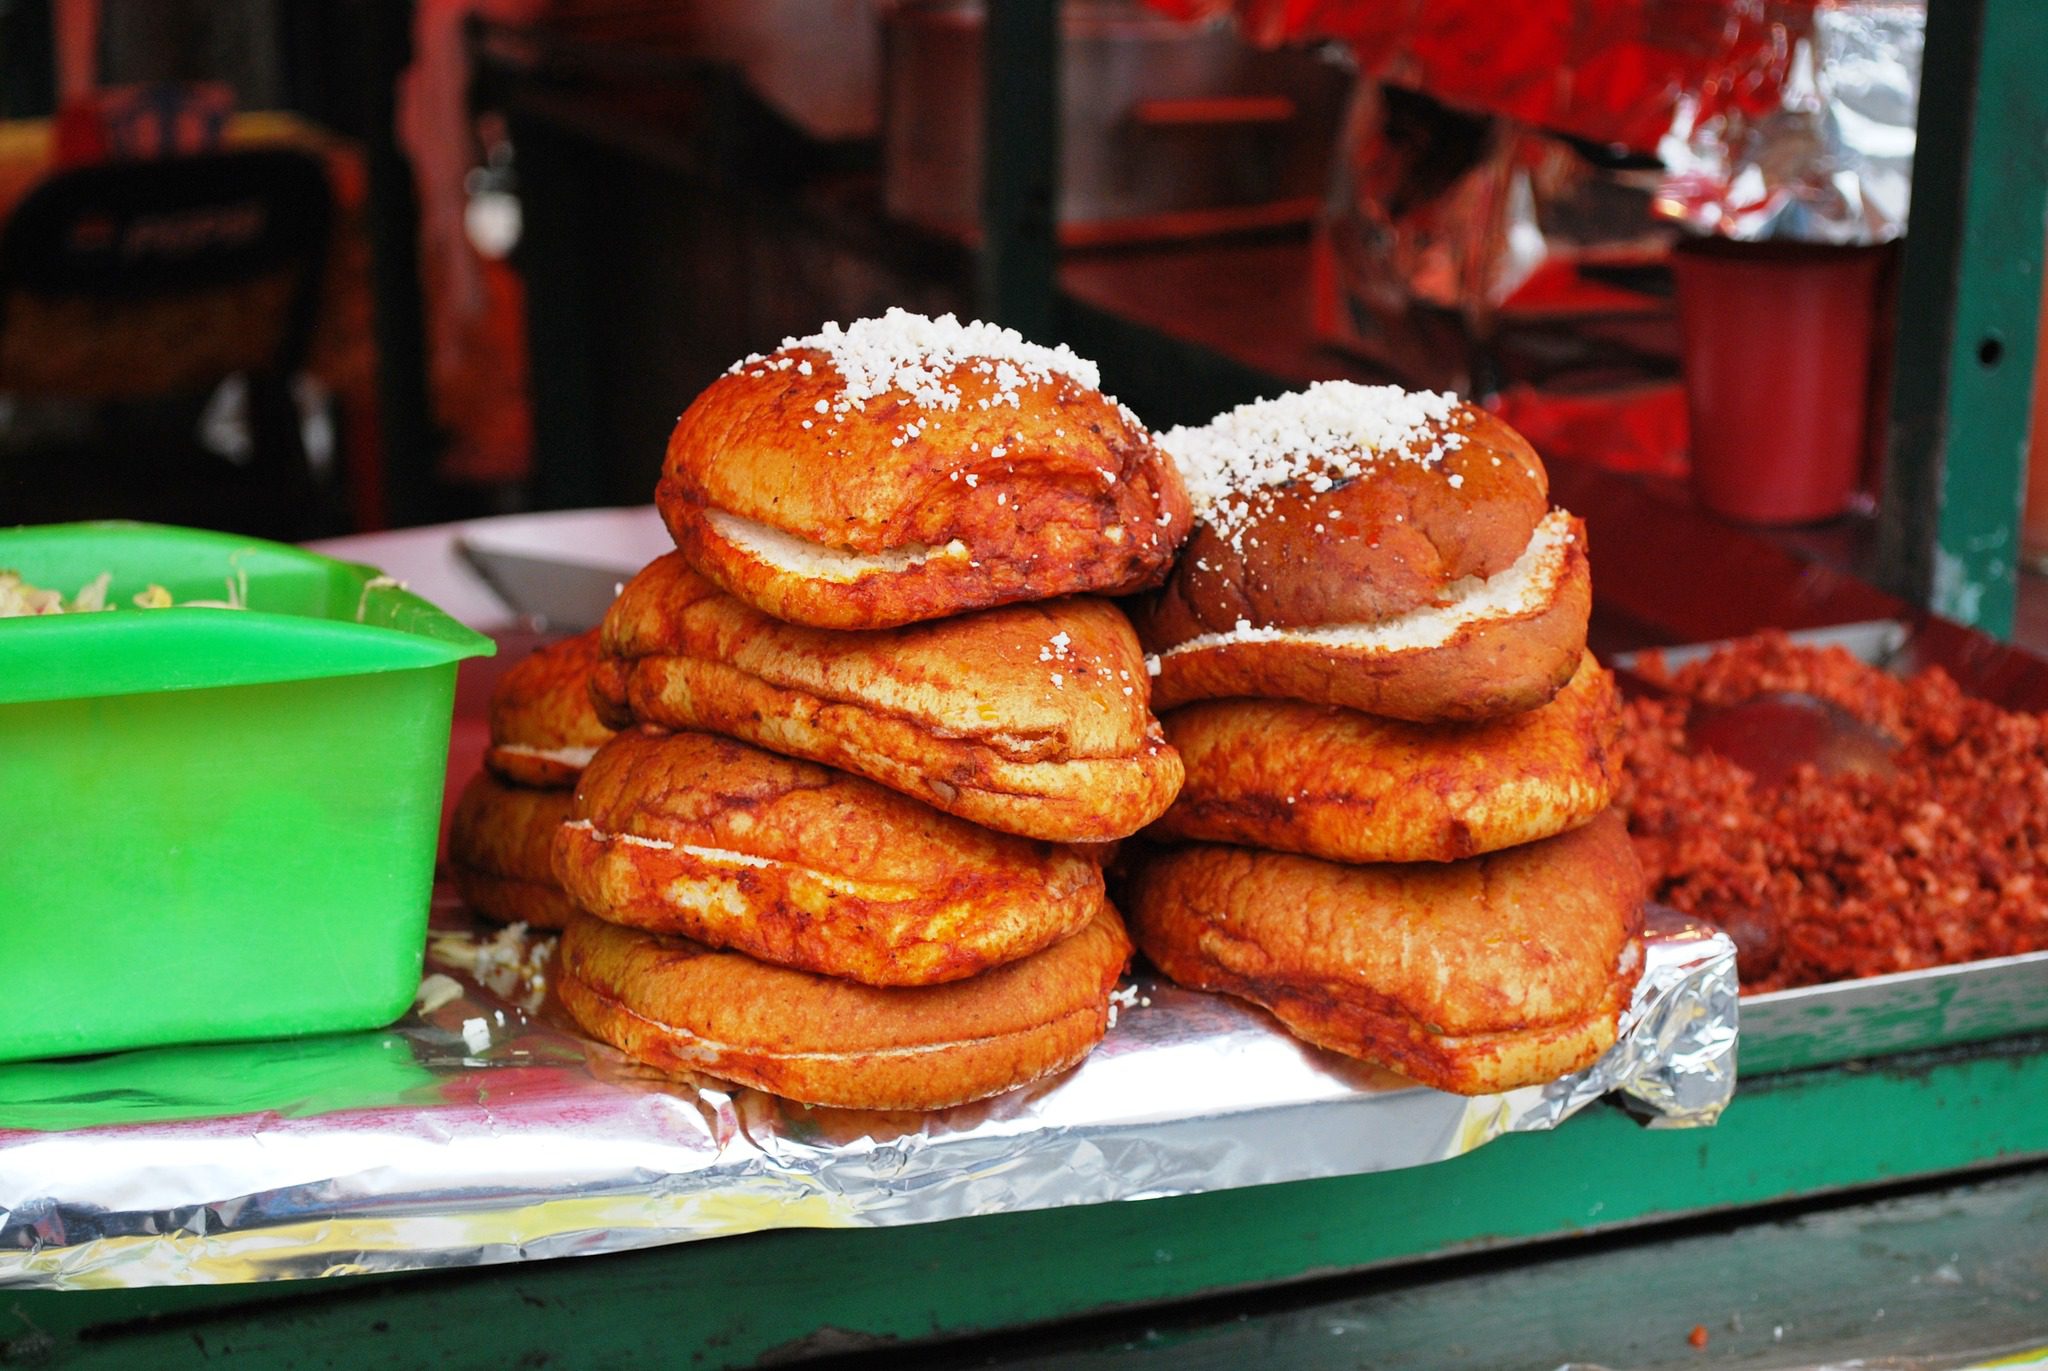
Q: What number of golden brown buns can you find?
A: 9